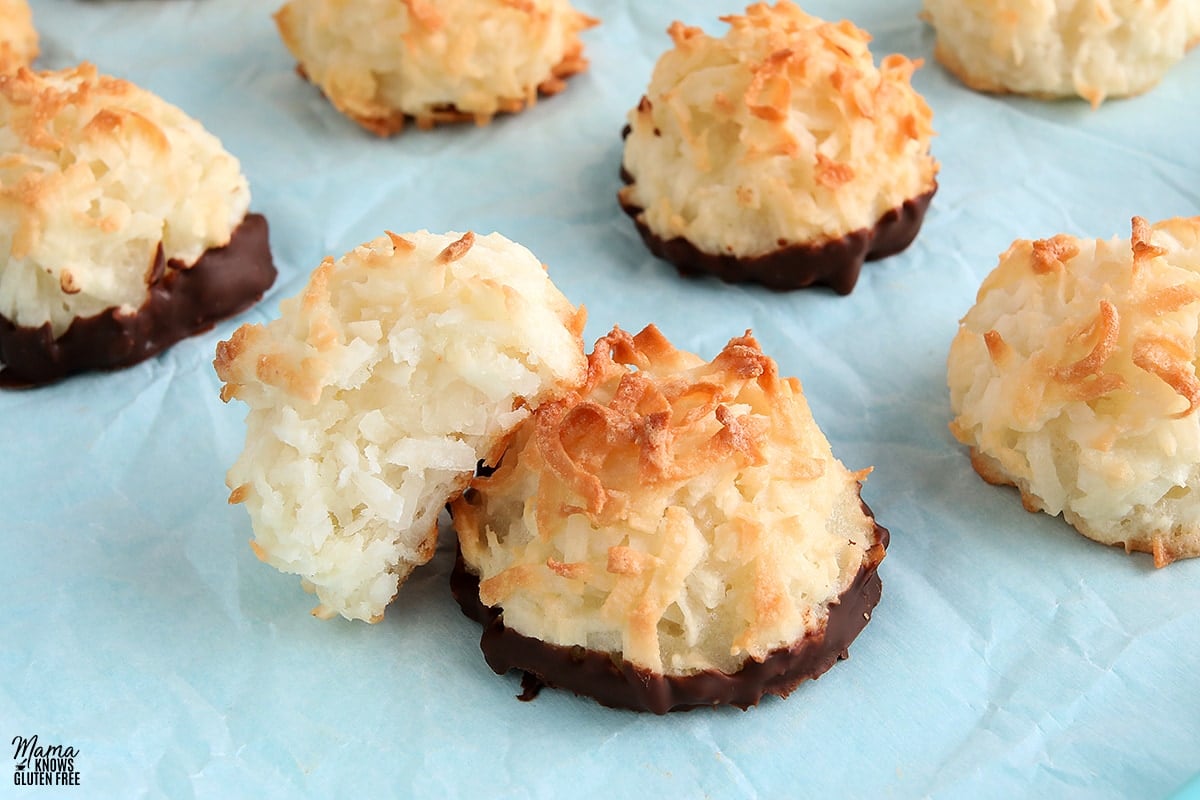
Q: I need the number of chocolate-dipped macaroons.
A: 3